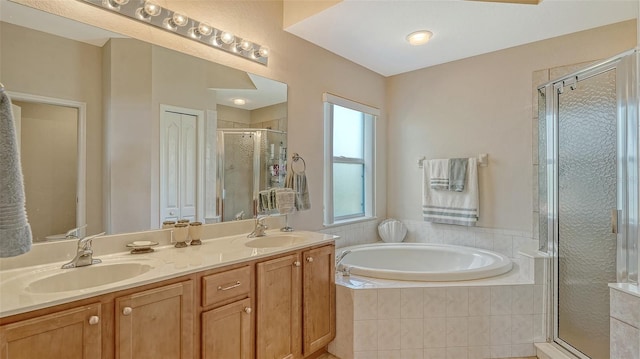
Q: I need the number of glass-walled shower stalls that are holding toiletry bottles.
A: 1